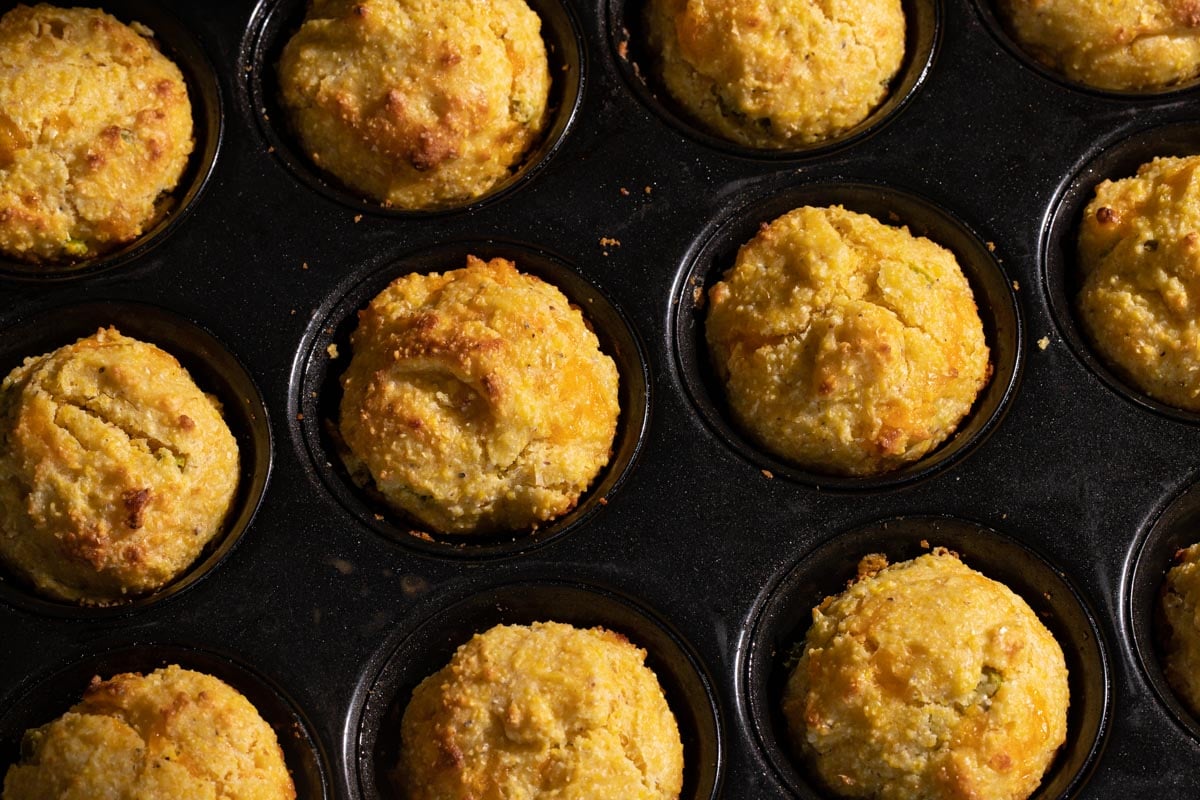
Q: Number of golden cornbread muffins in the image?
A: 12